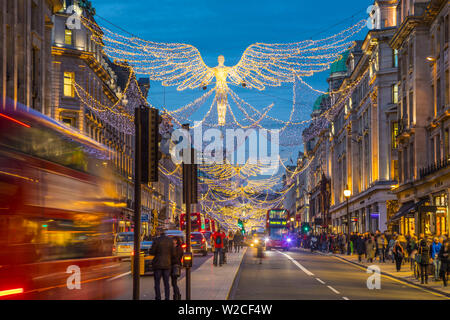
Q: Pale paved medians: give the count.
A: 1